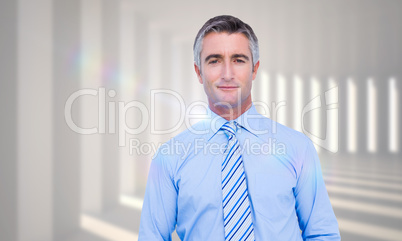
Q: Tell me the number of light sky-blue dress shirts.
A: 1